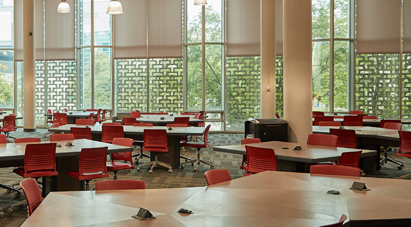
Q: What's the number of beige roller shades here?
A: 8